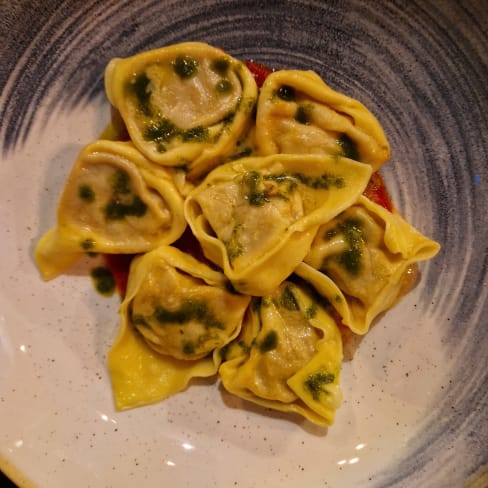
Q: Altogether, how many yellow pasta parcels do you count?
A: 7